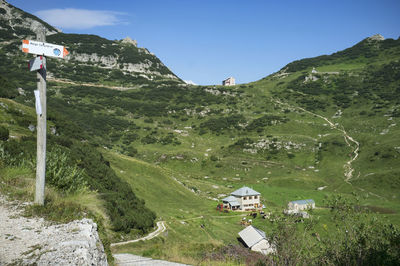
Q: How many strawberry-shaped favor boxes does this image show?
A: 0